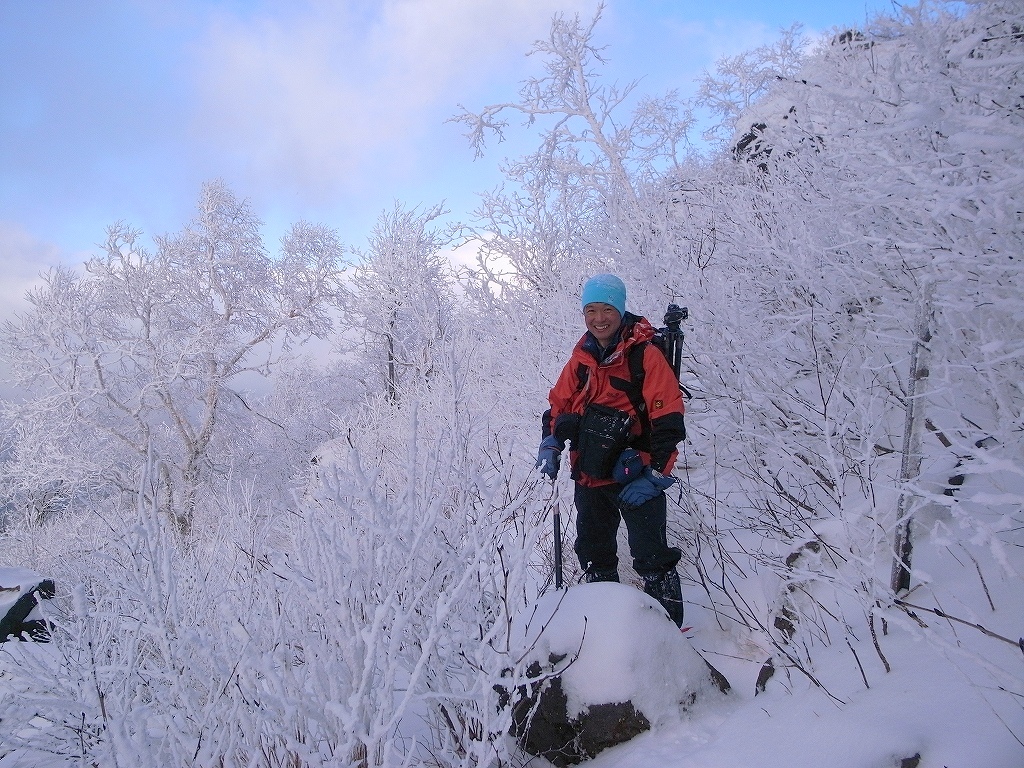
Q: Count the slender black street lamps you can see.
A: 0